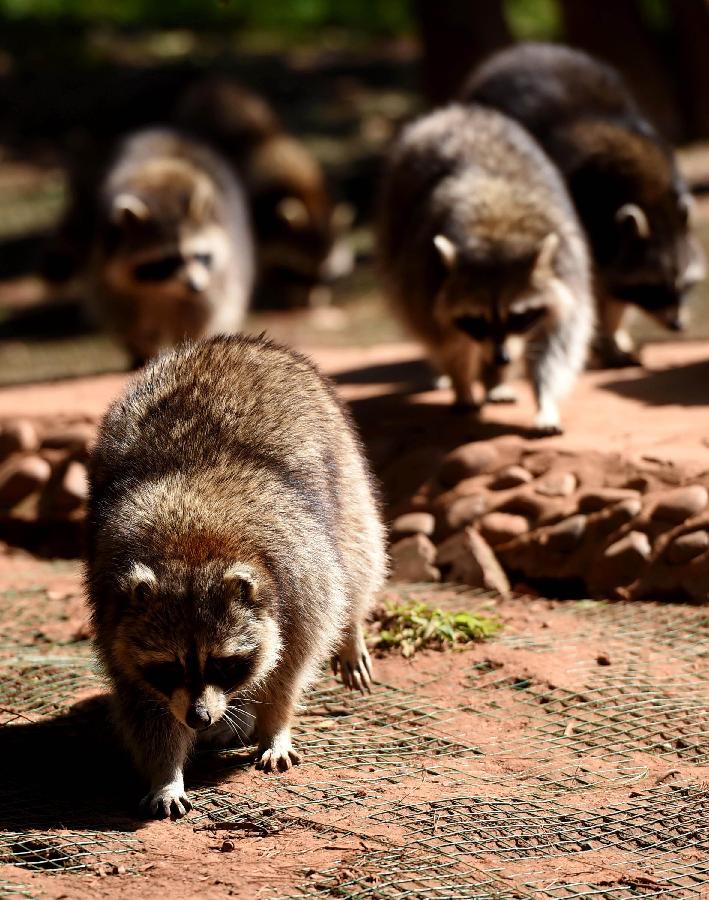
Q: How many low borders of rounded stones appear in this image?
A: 1